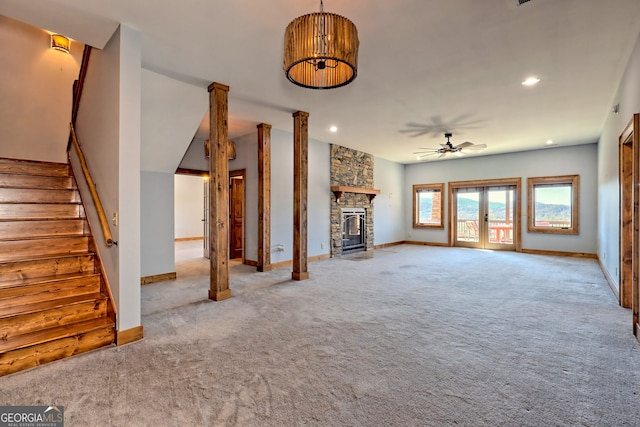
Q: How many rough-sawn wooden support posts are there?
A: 3